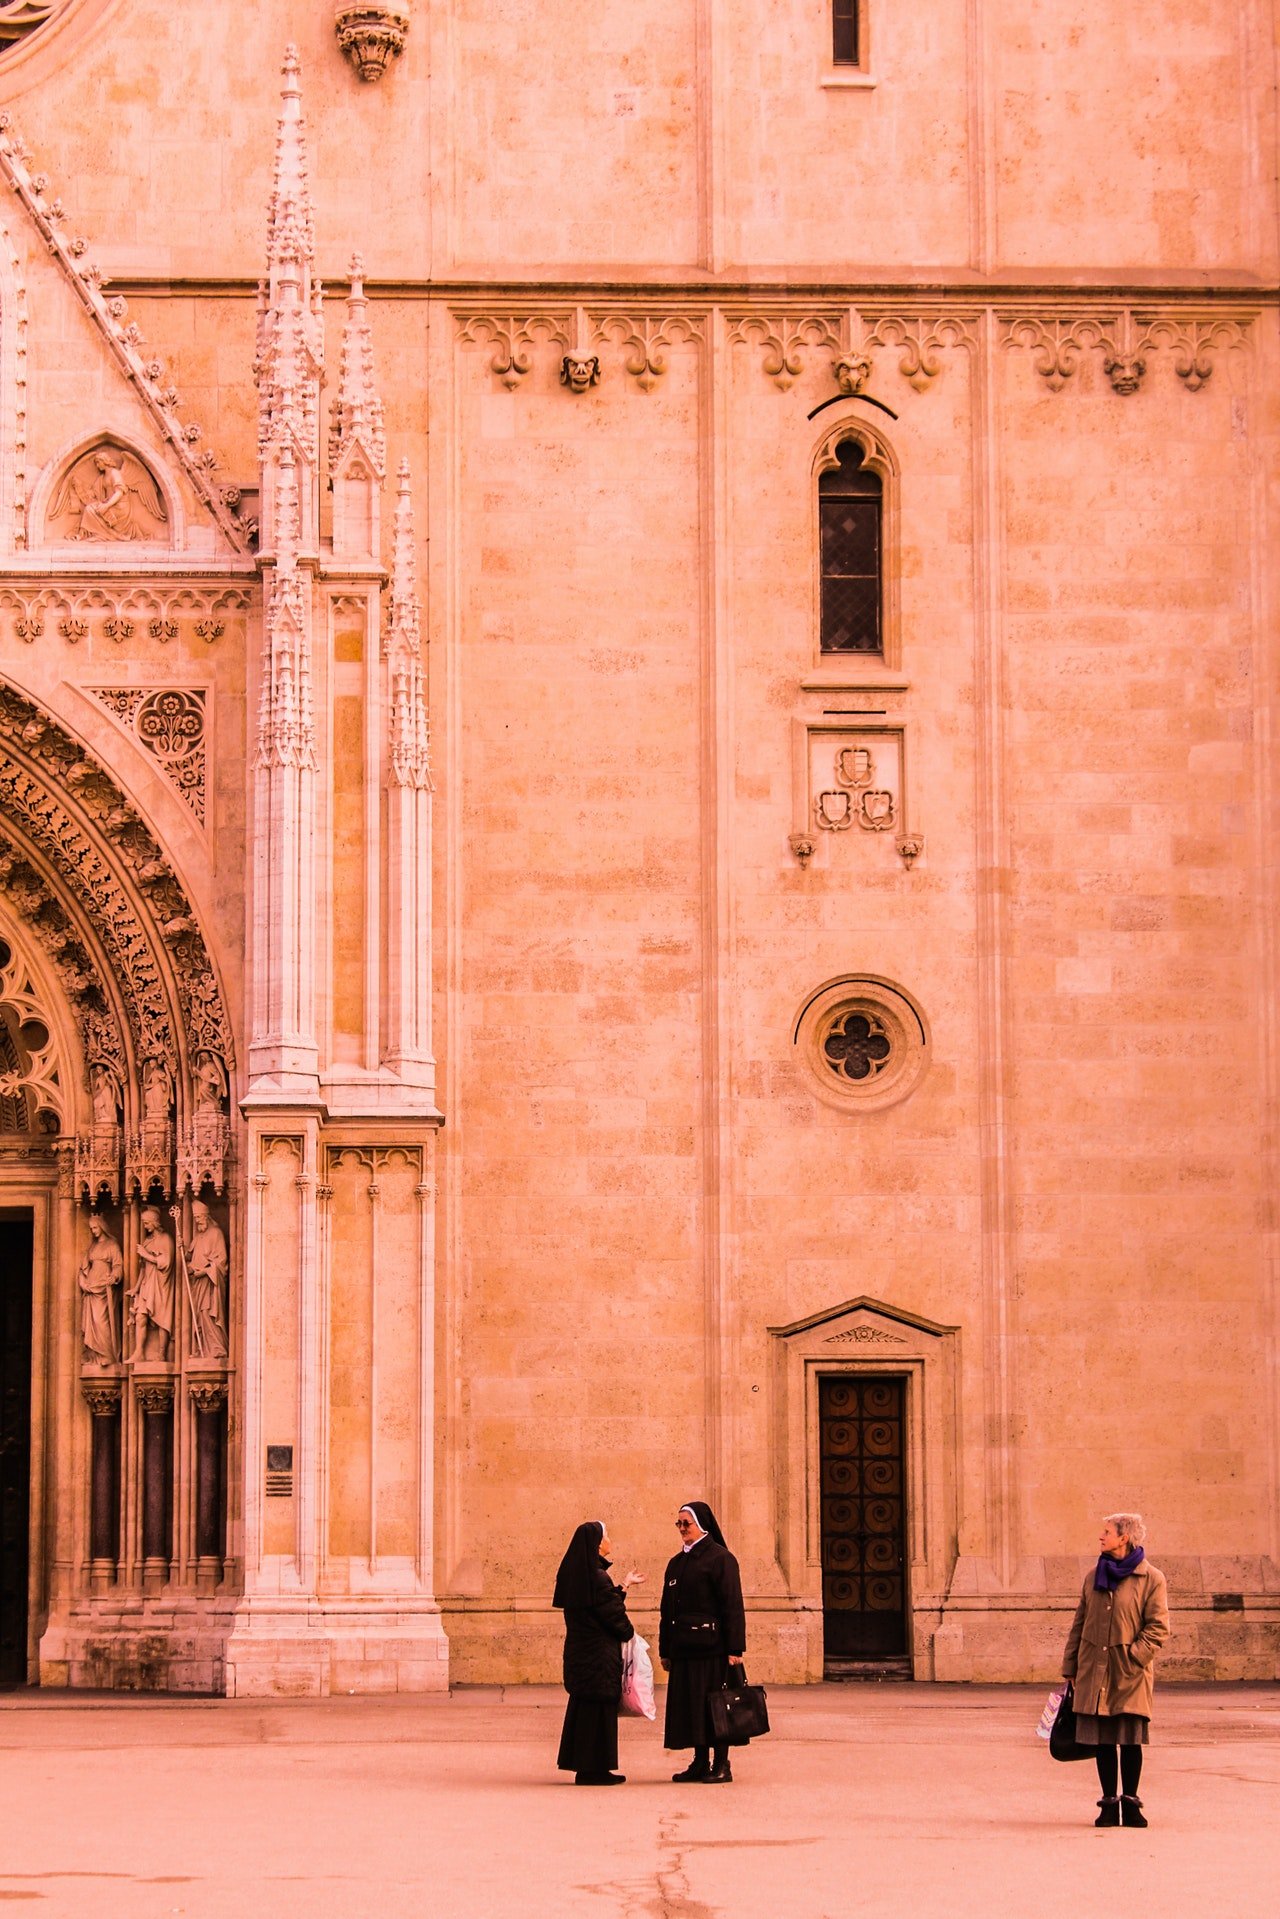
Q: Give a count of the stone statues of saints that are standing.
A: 3